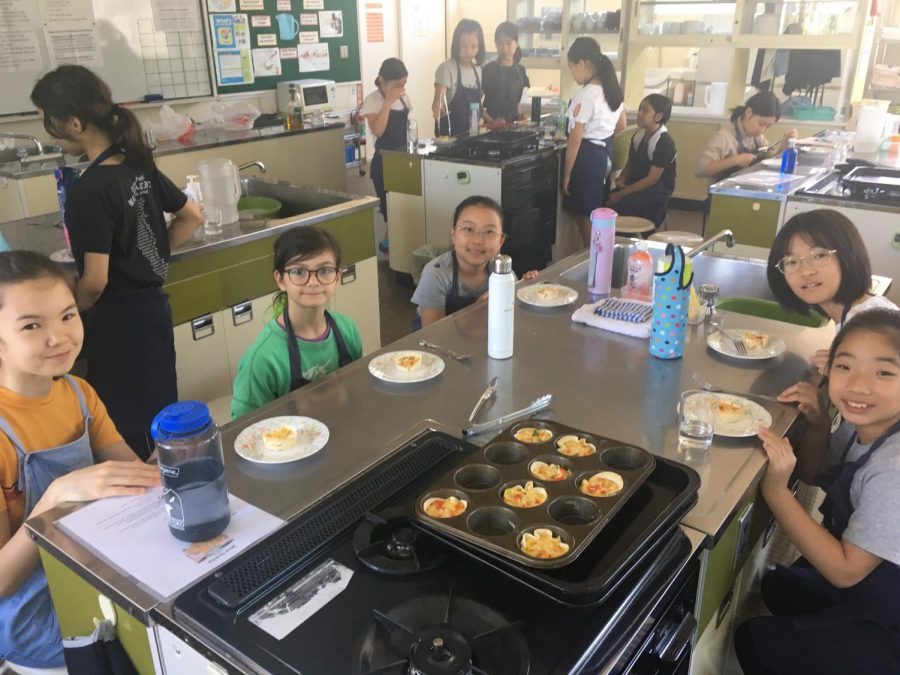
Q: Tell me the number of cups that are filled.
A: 7